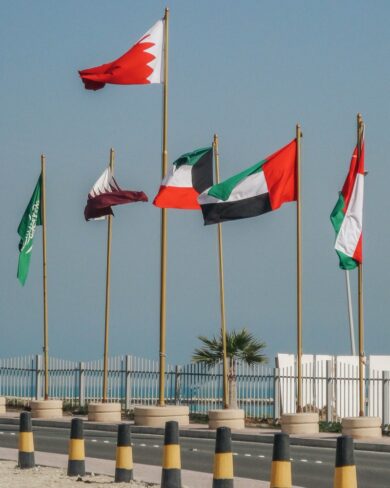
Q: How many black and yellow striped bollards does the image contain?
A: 7